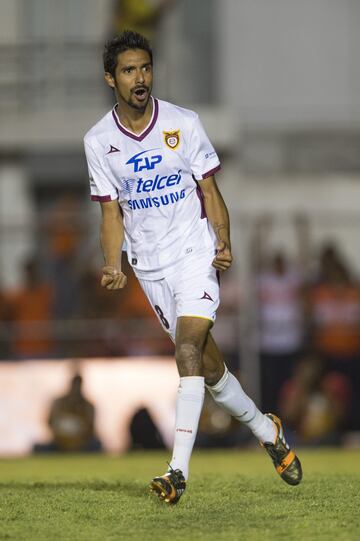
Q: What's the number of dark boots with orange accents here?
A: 2